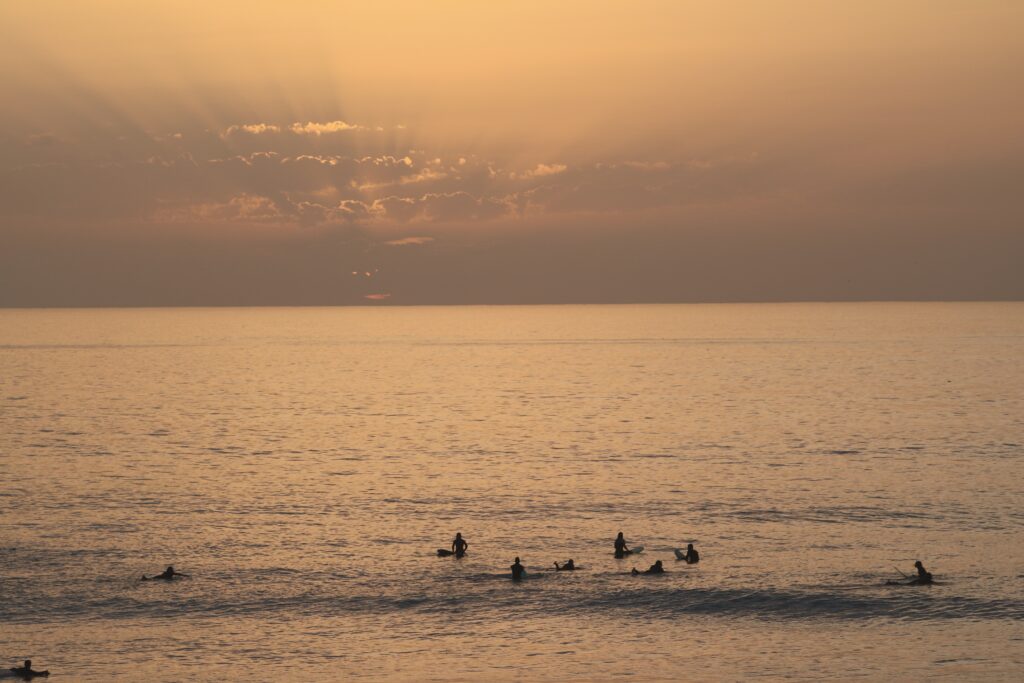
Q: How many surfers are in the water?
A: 9